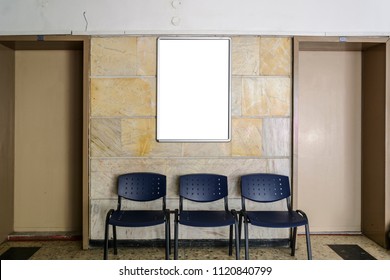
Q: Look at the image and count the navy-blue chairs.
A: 3